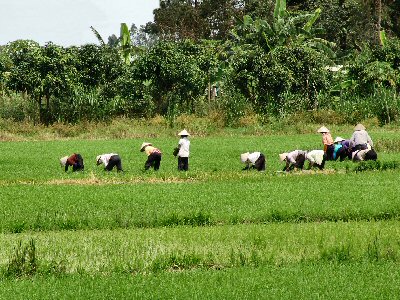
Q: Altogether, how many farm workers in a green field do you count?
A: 12